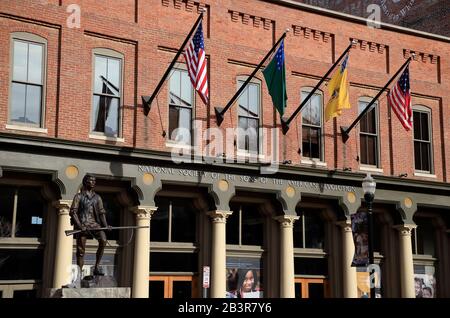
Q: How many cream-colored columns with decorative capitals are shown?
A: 6